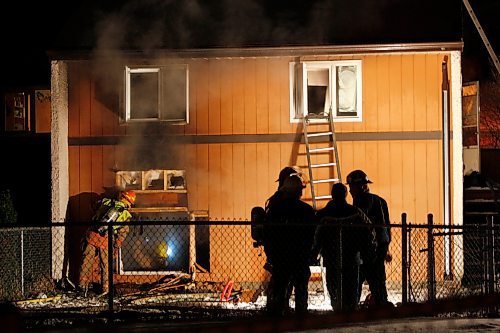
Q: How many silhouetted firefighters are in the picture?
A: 4